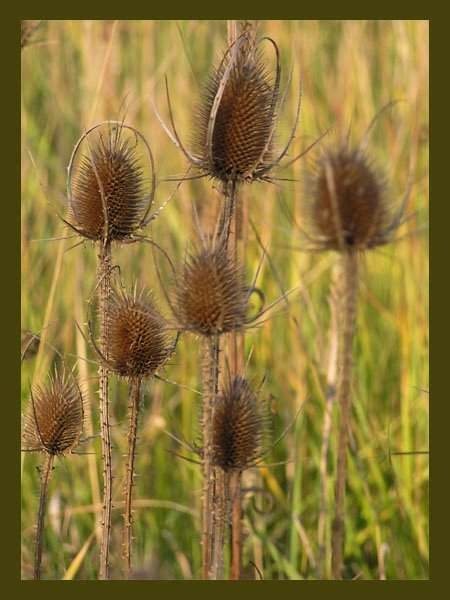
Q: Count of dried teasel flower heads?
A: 7